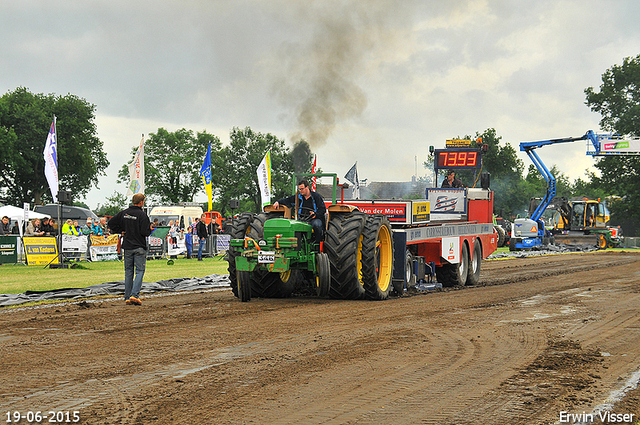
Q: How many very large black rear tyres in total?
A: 4